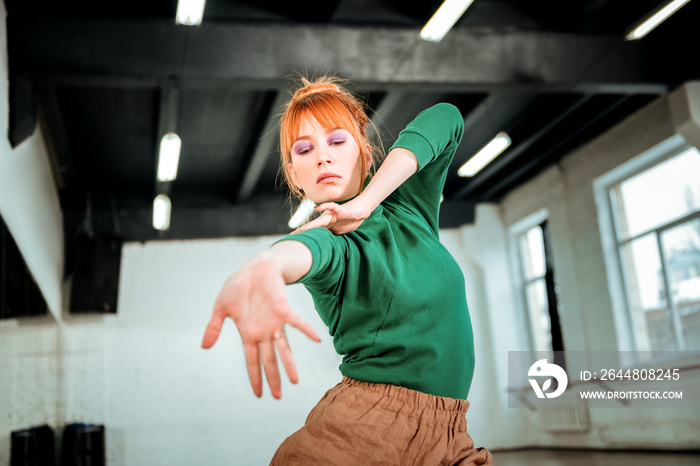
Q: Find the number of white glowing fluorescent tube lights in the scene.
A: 7